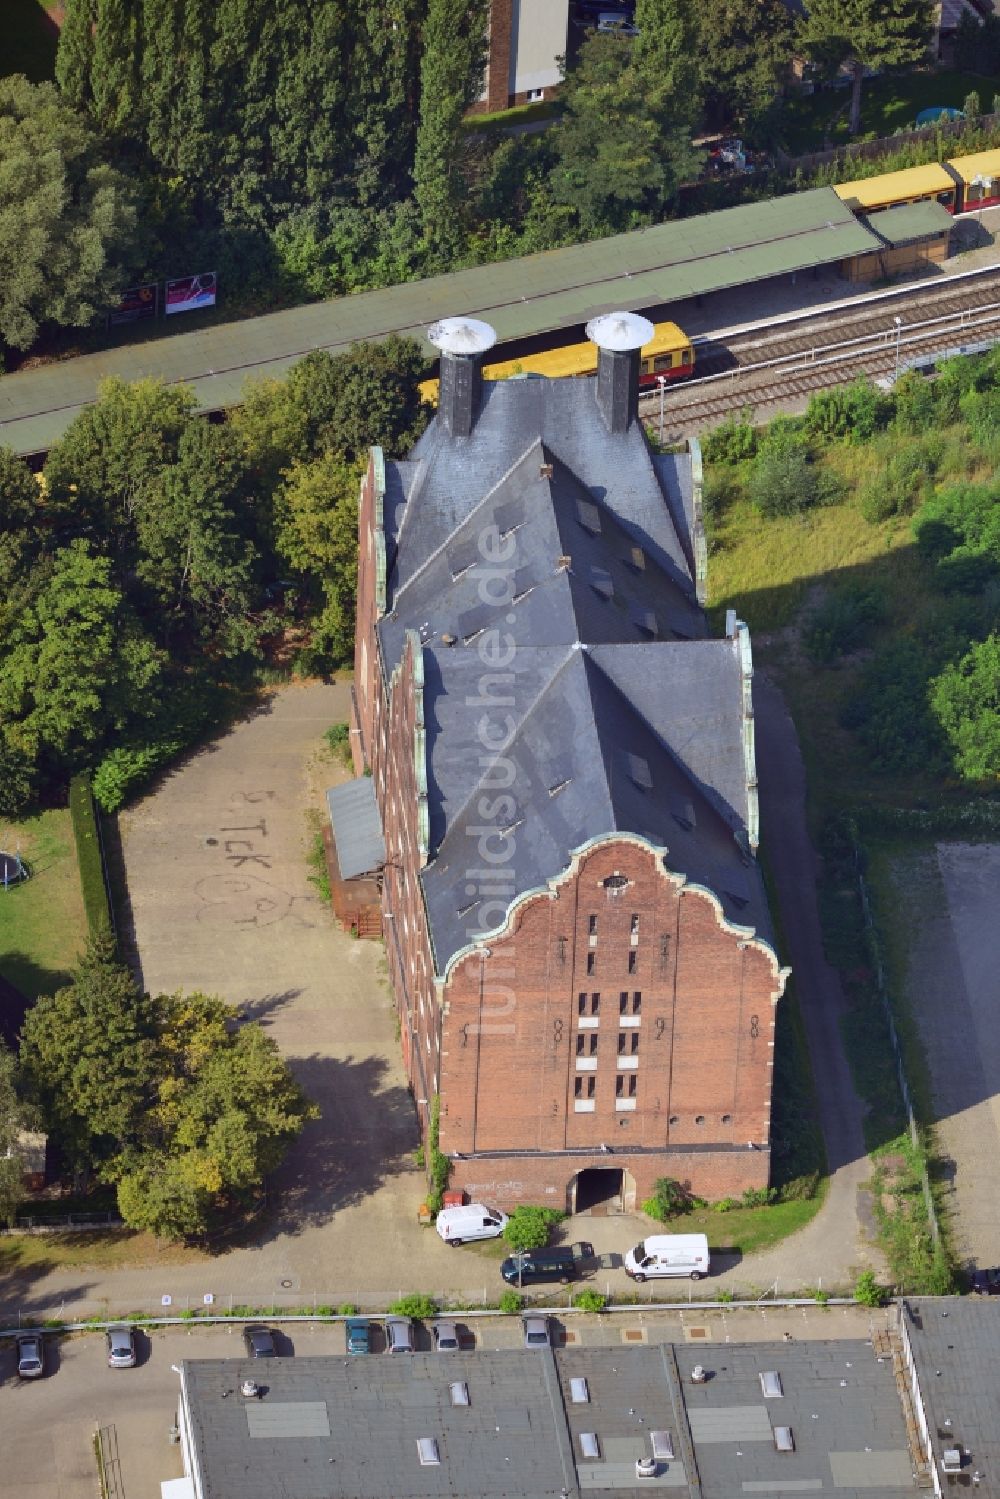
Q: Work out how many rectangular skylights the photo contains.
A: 7